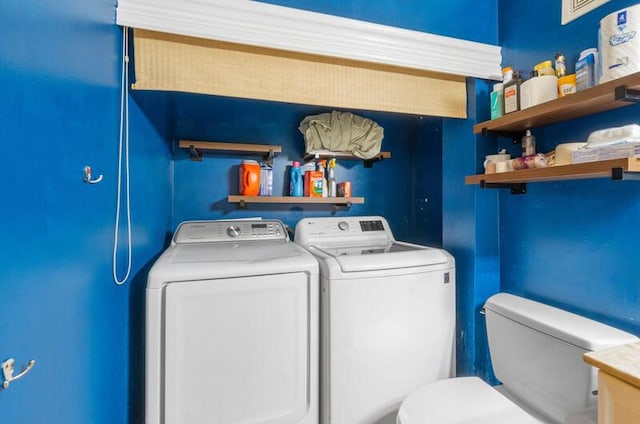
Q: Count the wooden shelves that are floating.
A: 5